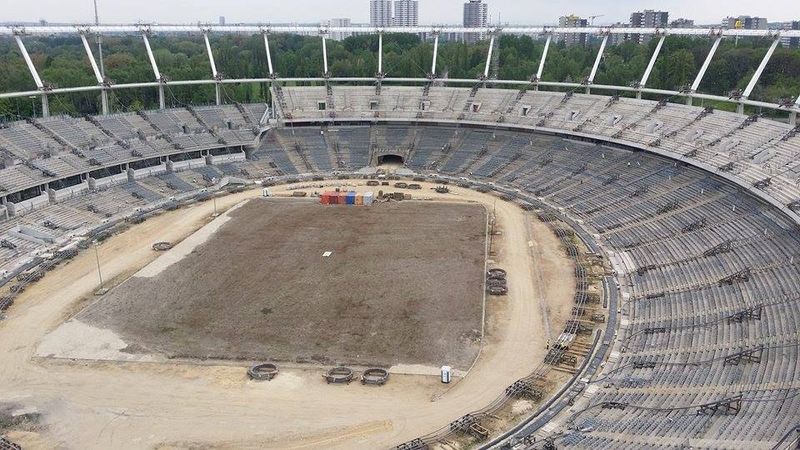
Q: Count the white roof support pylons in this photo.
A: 14